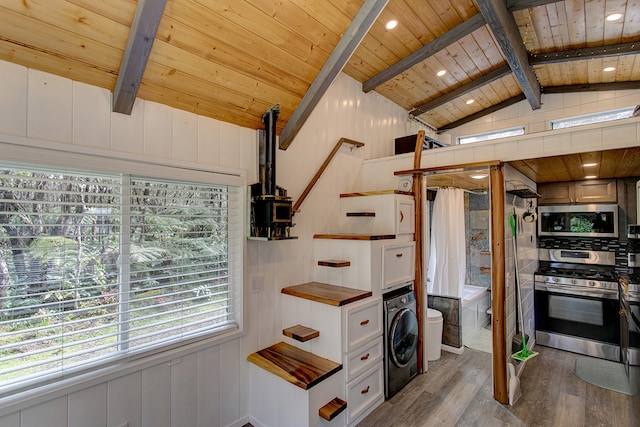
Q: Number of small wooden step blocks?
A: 4